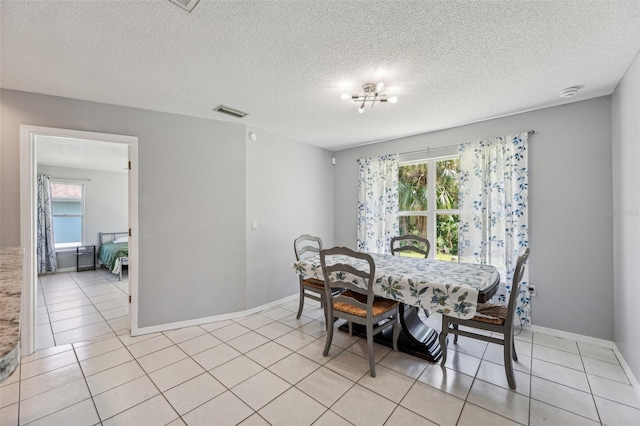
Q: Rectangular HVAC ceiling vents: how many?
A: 2